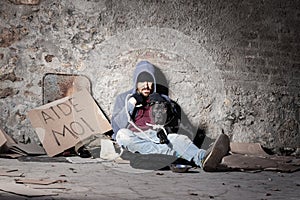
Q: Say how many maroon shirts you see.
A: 1